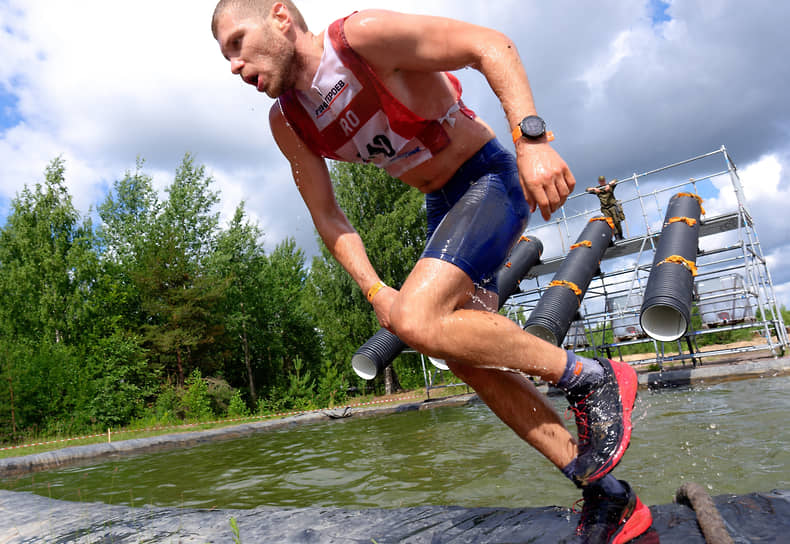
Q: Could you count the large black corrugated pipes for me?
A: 4